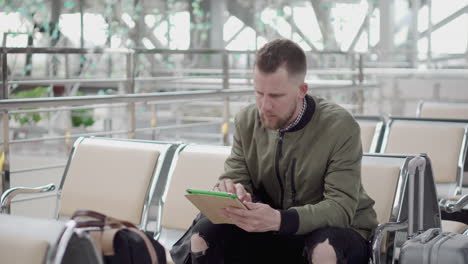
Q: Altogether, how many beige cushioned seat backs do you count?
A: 7